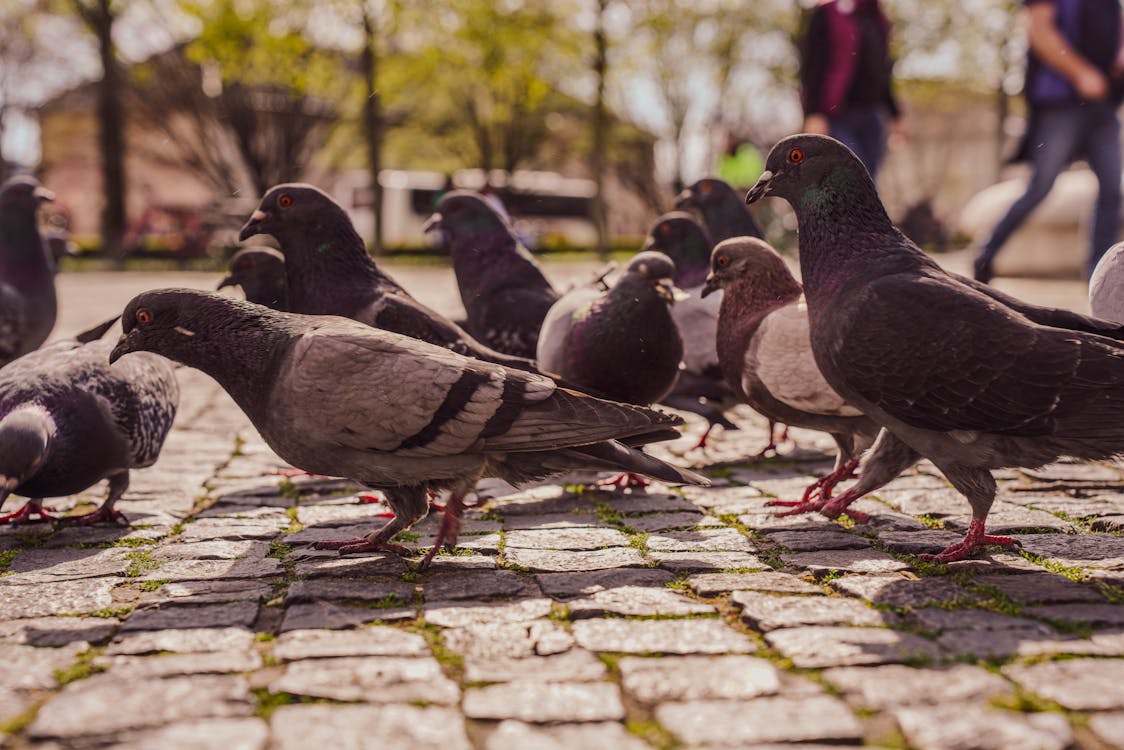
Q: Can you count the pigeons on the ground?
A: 13